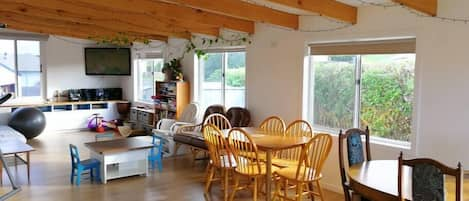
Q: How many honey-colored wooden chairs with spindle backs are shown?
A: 6